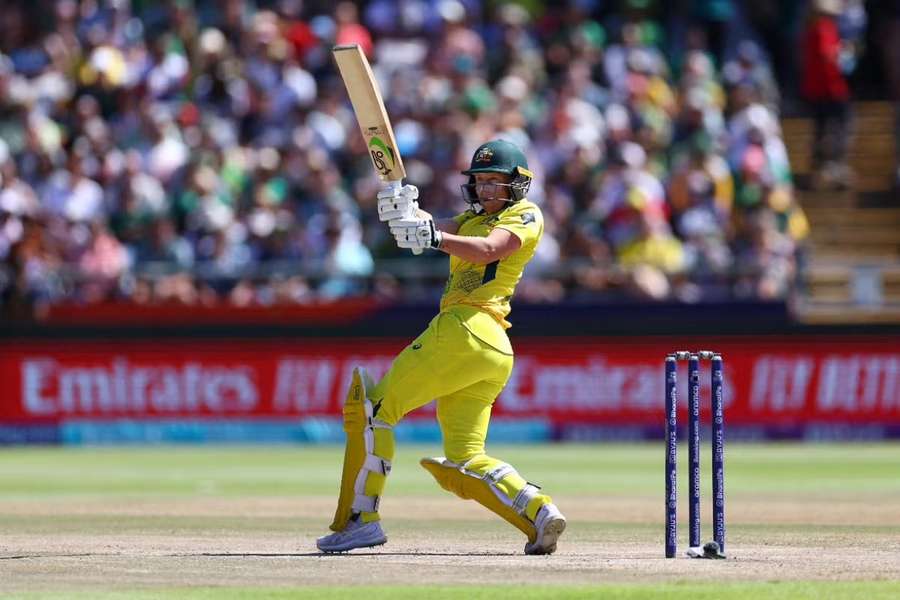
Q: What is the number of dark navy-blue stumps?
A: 3